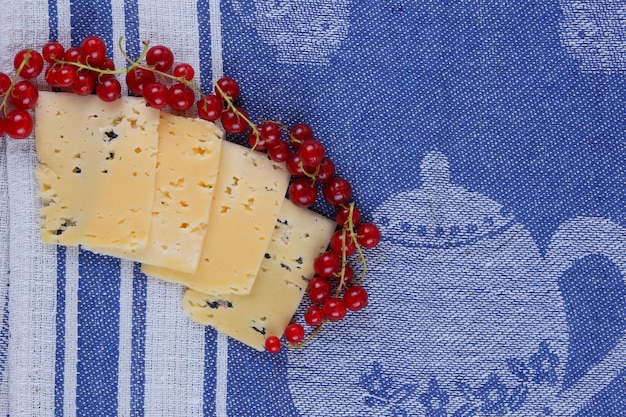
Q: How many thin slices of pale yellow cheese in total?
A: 4